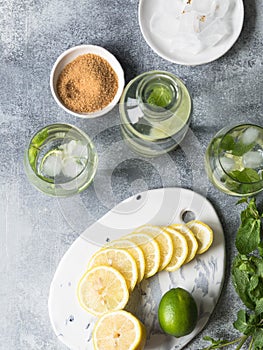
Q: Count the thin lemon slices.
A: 8